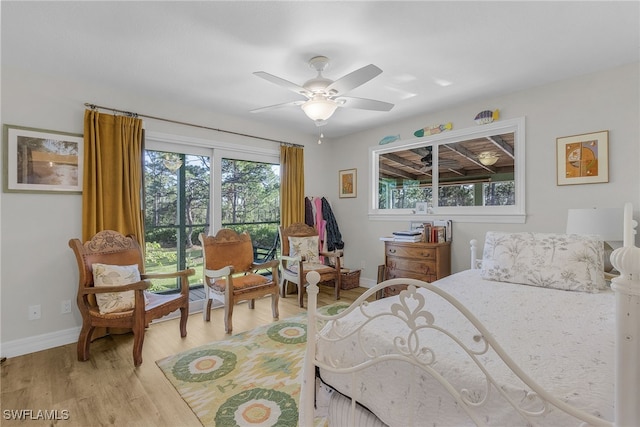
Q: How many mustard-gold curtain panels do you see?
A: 2